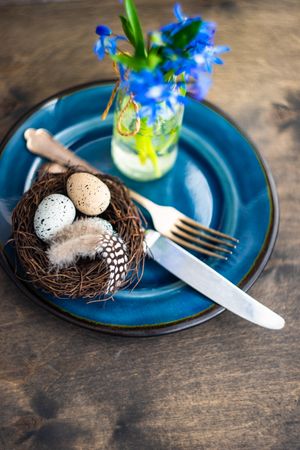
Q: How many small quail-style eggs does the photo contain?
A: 3